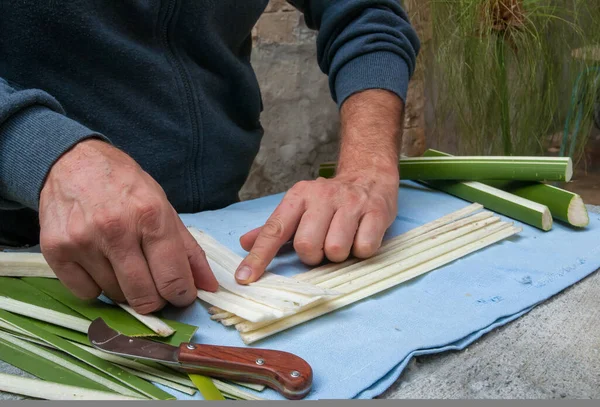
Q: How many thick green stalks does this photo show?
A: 3